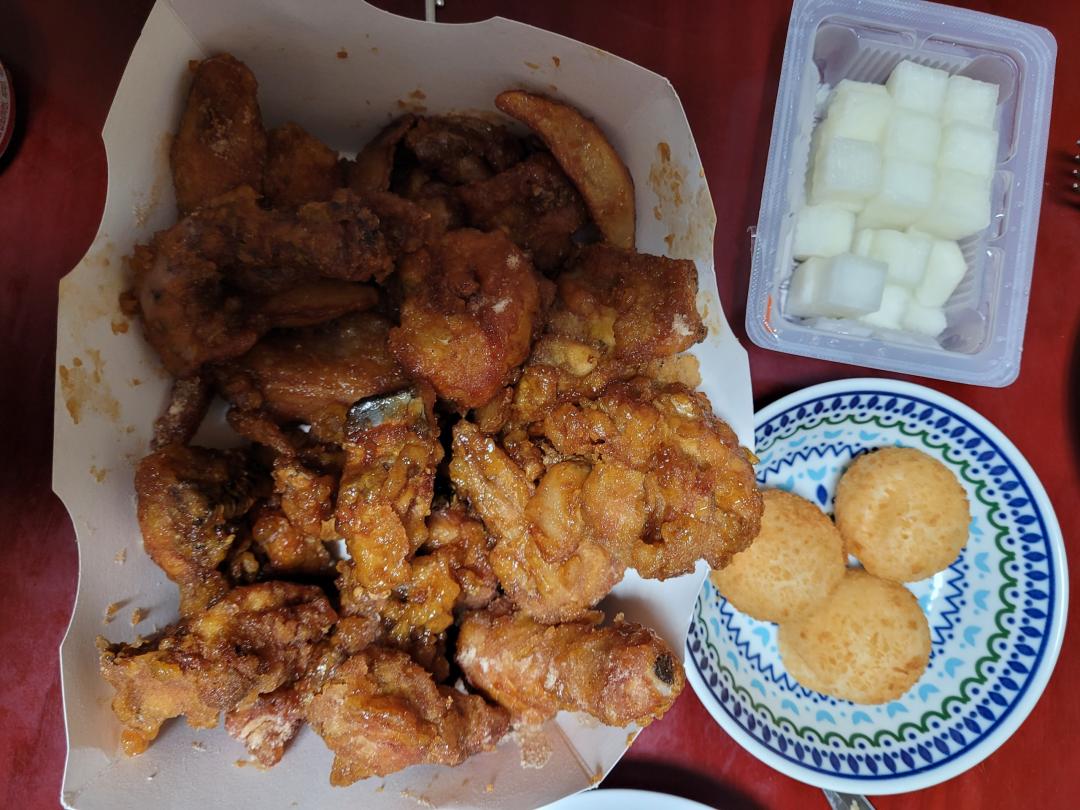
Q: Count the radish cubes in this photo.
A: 14